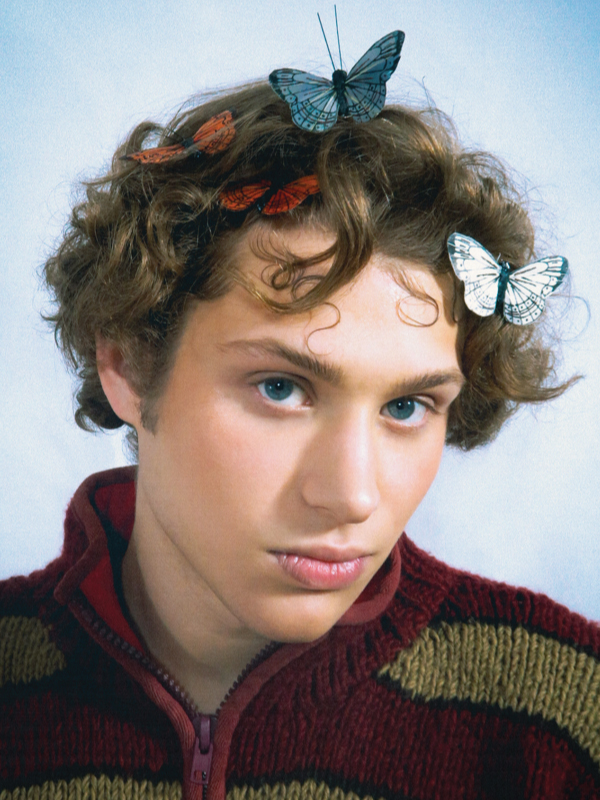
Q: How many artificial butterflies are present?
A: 4